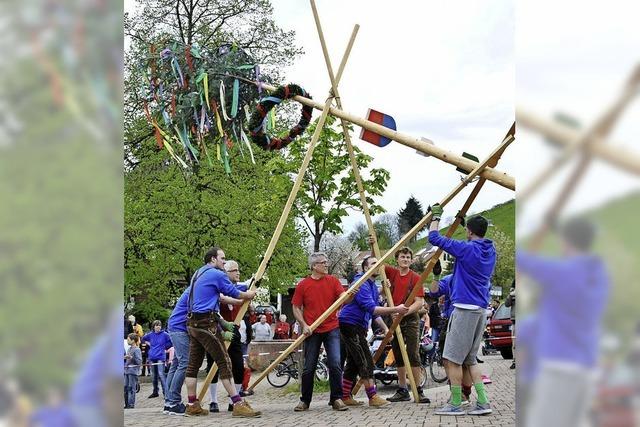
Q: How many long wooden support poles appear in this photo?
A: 4